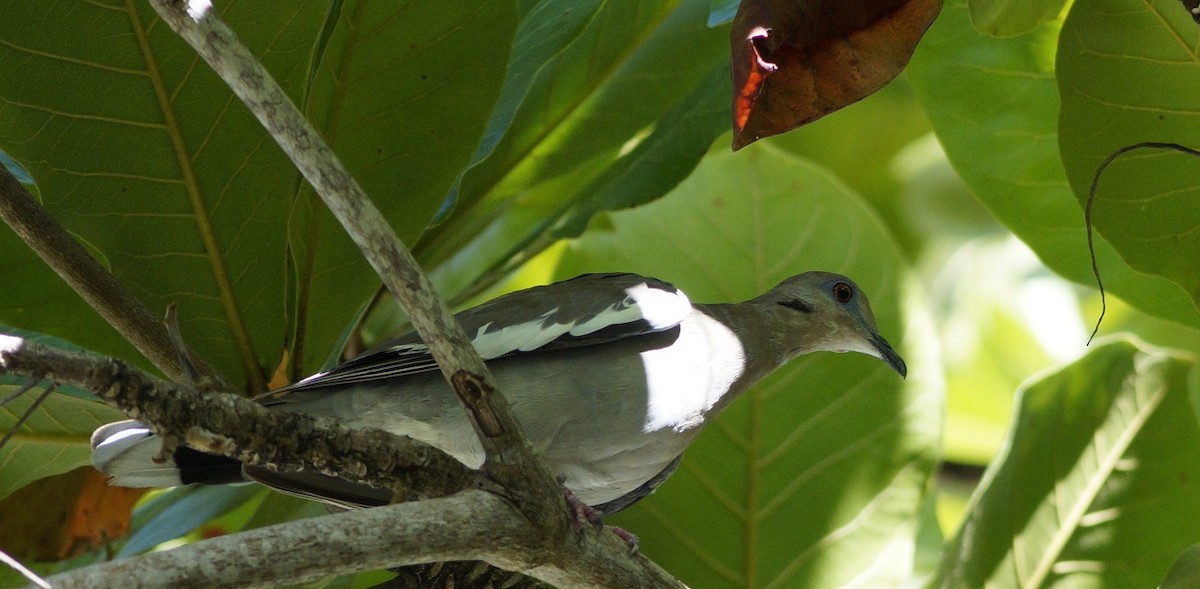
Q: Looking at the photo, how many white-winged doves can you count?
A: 1